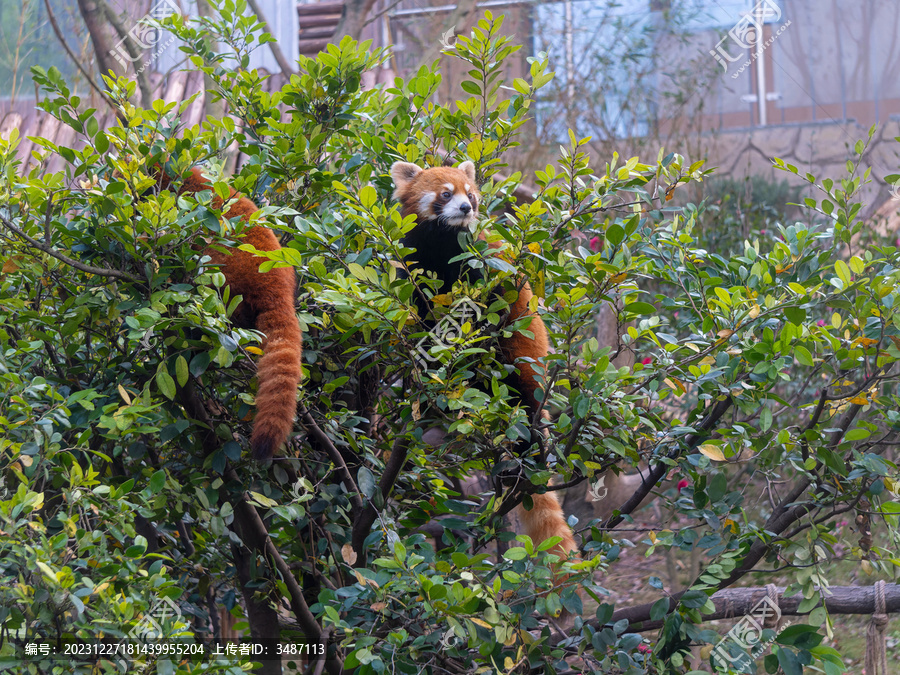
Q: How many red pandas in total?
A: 2